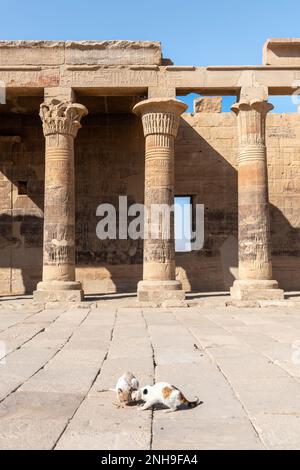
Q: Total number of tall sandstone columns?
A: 3